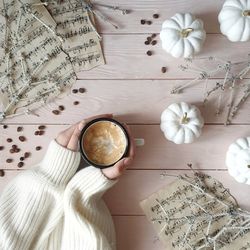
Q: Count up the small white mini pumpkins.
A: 4